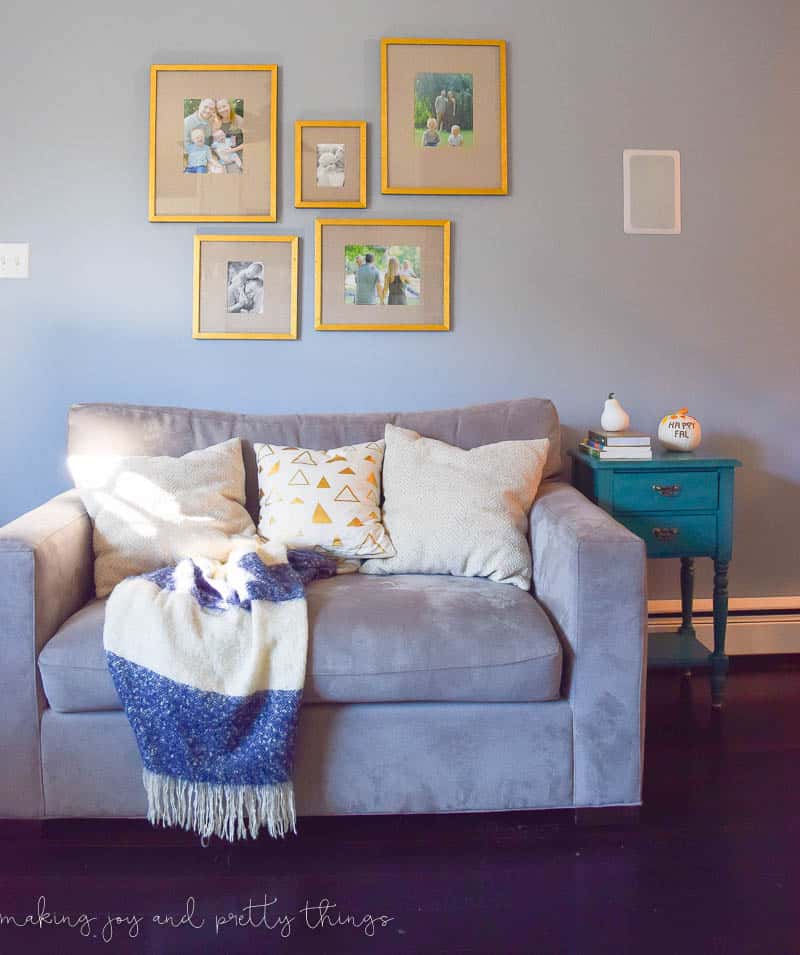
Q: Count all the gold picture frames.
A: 5